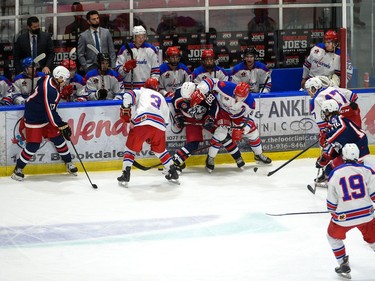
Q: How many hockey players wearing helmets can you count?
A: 15